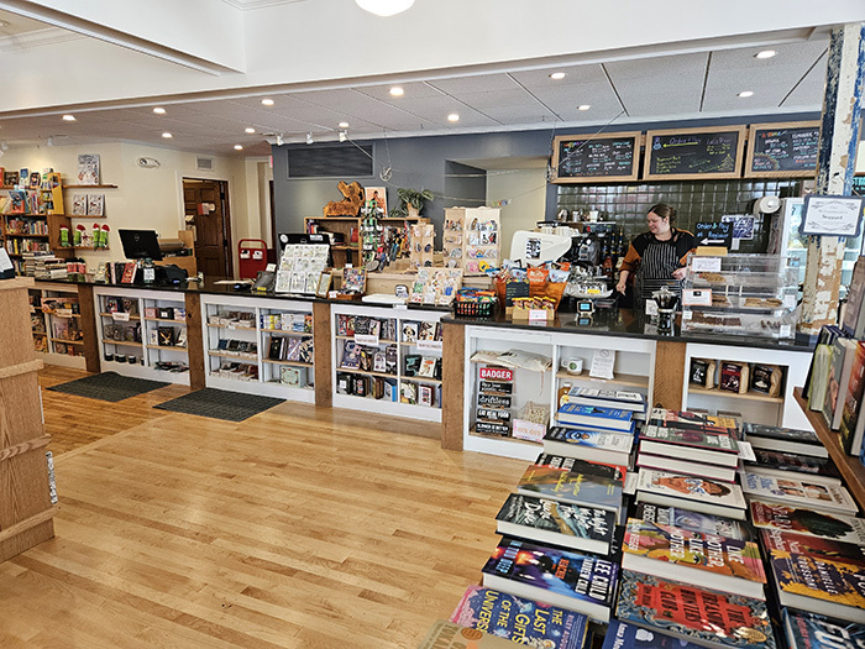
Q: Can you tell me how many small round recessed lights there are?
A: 13